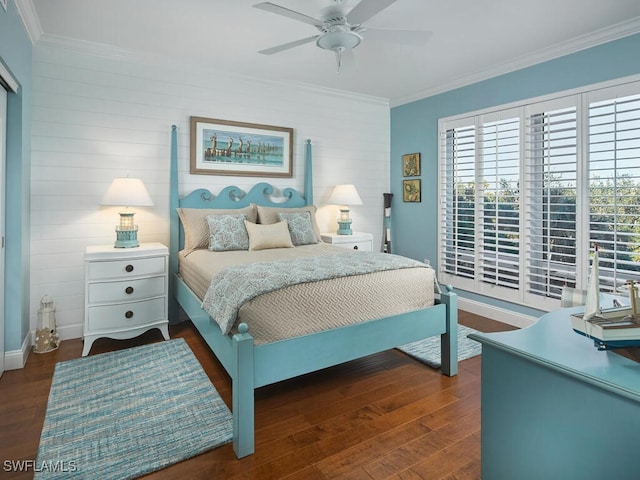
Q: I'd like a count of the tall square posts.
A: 2